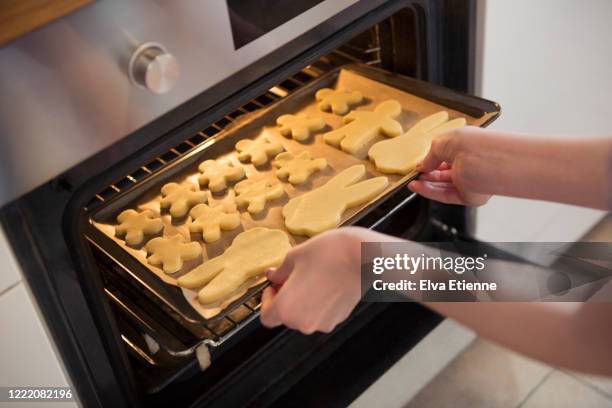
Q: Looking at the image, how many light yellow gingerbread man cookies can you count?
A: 11